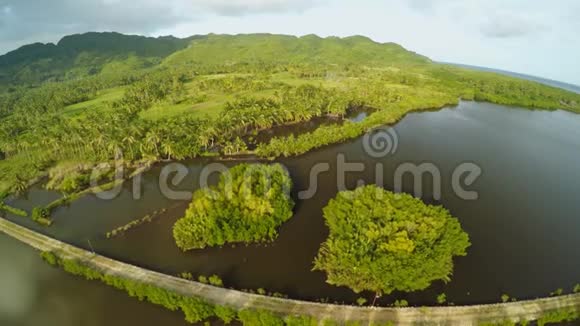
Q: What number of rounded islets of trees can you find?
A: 2